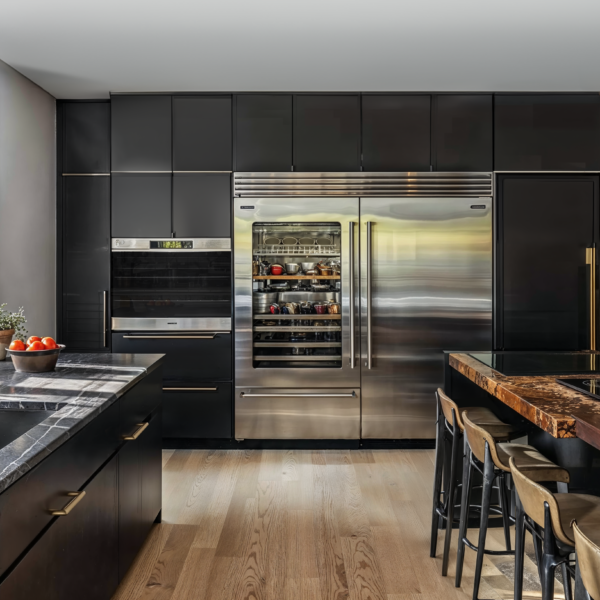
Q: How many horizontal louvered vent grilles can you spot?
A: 1